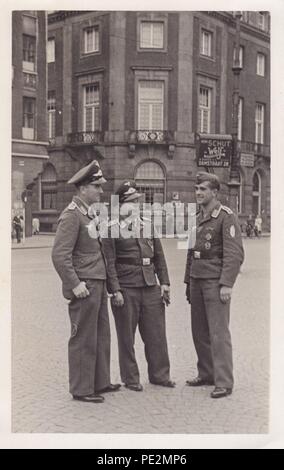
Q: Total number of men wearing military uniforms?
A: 3